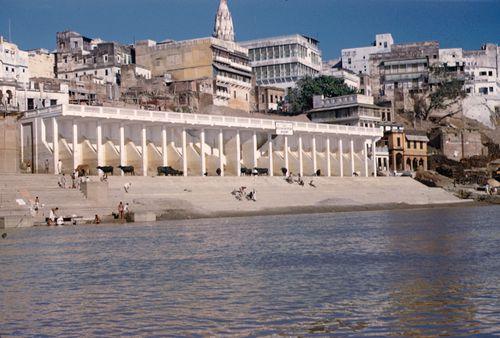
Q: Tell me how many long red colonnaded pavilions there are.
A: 0